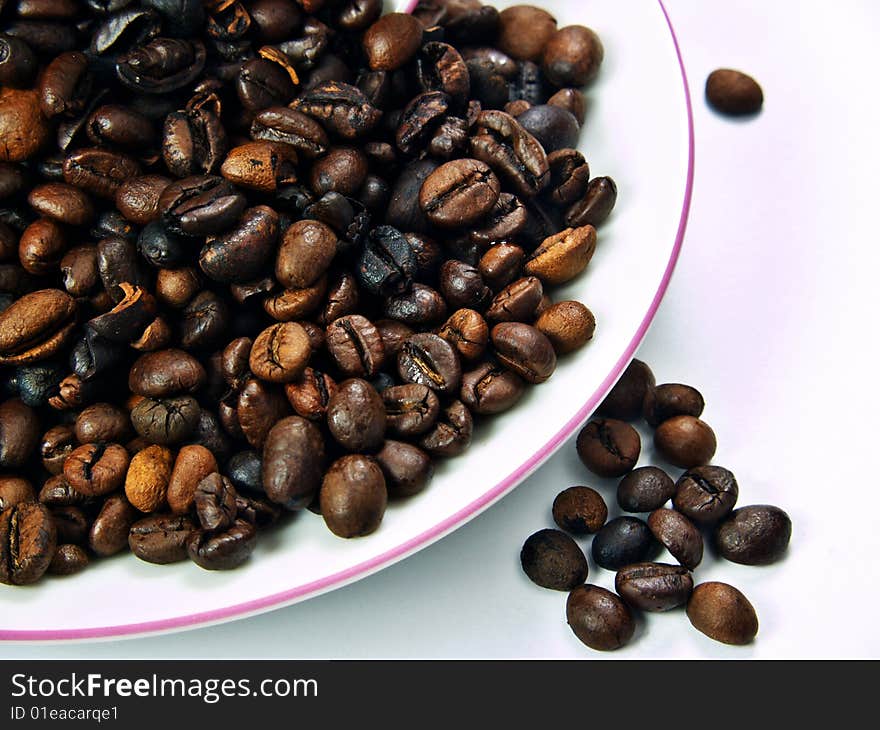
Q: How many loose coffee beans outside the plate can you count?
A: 15